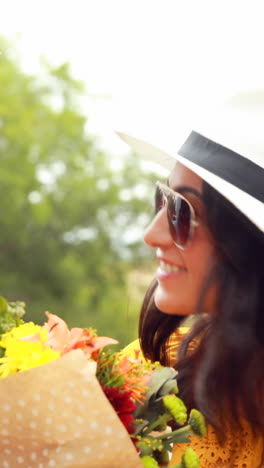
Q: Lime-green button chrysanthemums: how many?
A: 4